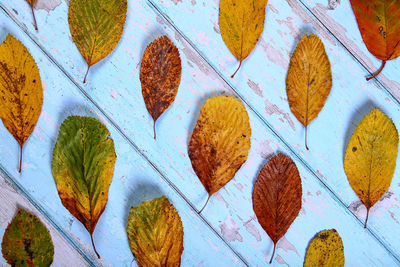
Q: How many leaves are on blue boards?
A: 14